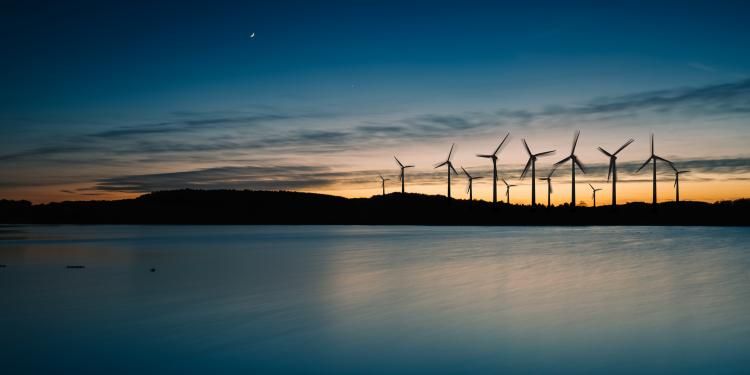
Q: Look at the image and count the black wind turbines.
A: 13